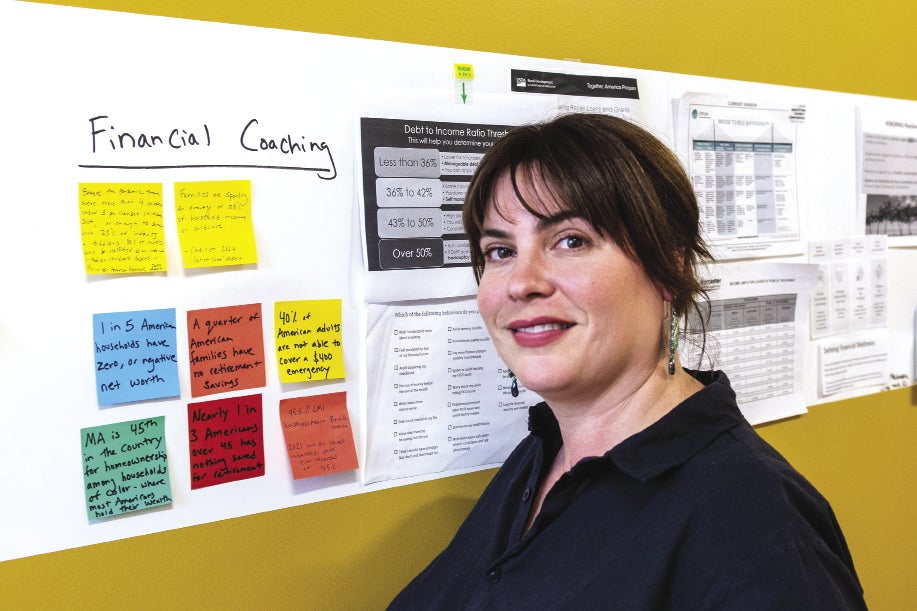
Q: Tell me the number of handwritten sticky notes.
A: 8